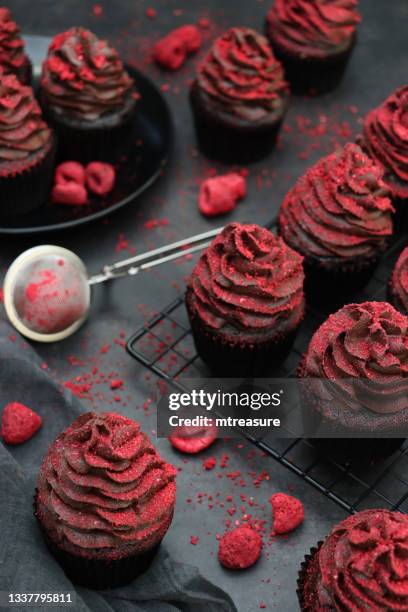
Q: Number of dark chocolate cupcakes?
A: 12